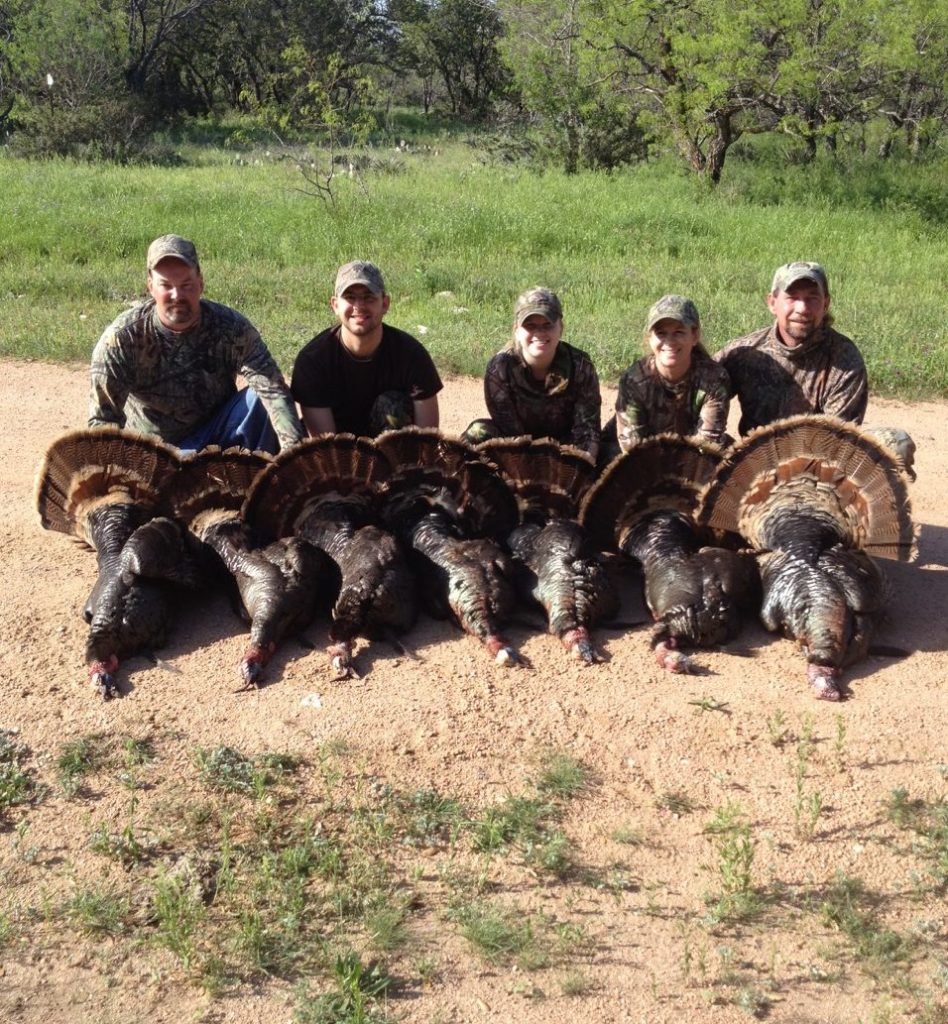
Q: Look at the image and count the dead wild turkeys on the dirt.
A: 7